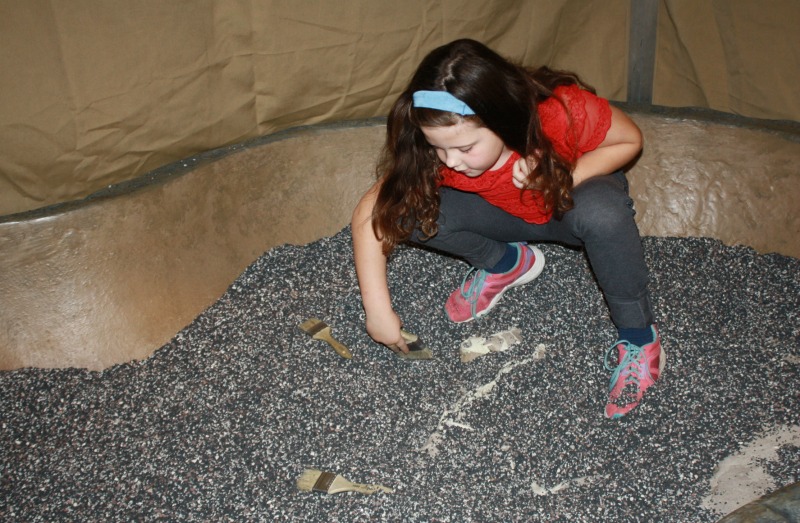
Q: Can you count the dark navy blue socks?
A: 2